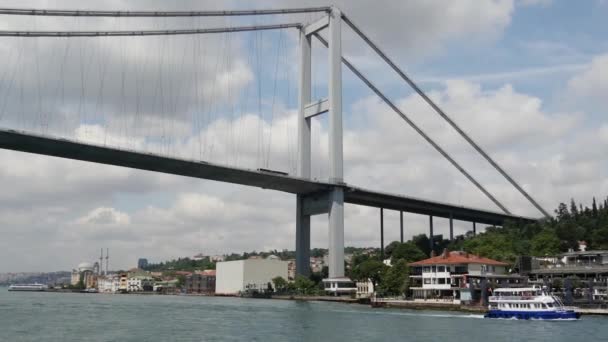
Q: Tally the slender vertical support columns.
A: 5